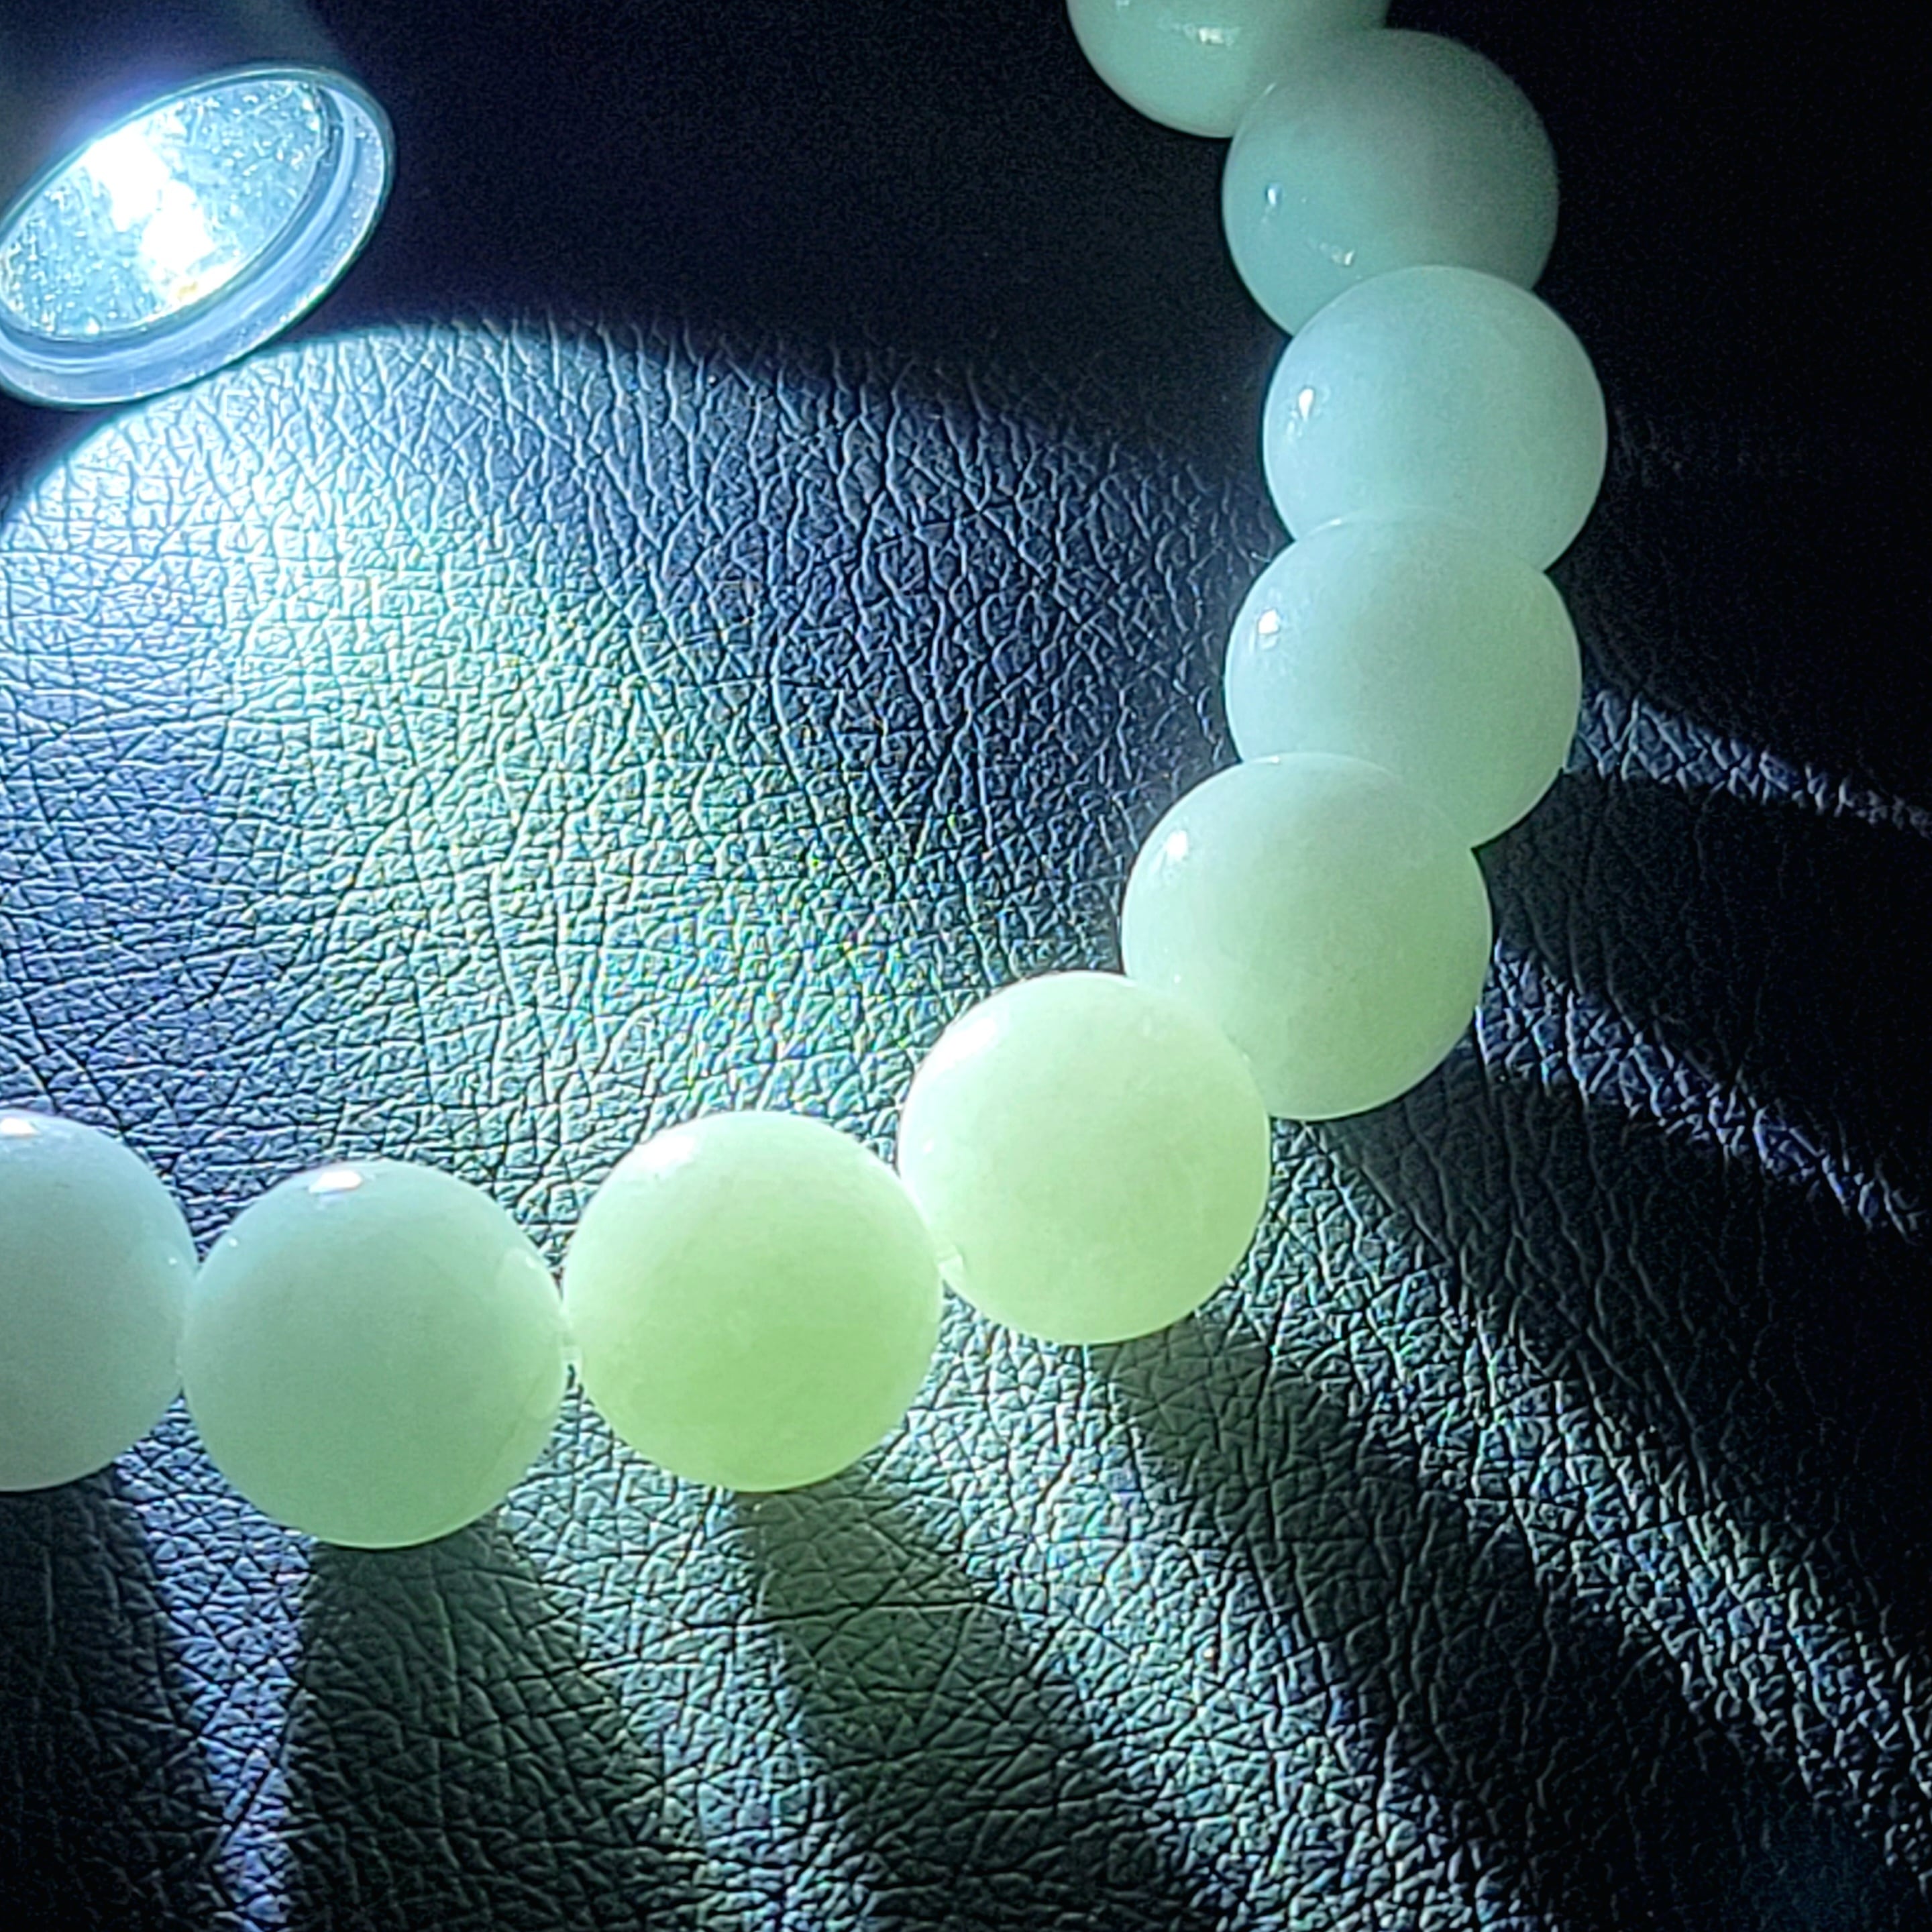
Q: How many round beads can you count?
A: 9